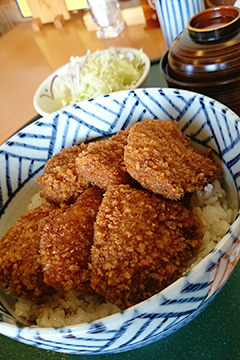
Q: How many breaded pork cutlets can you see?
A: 6